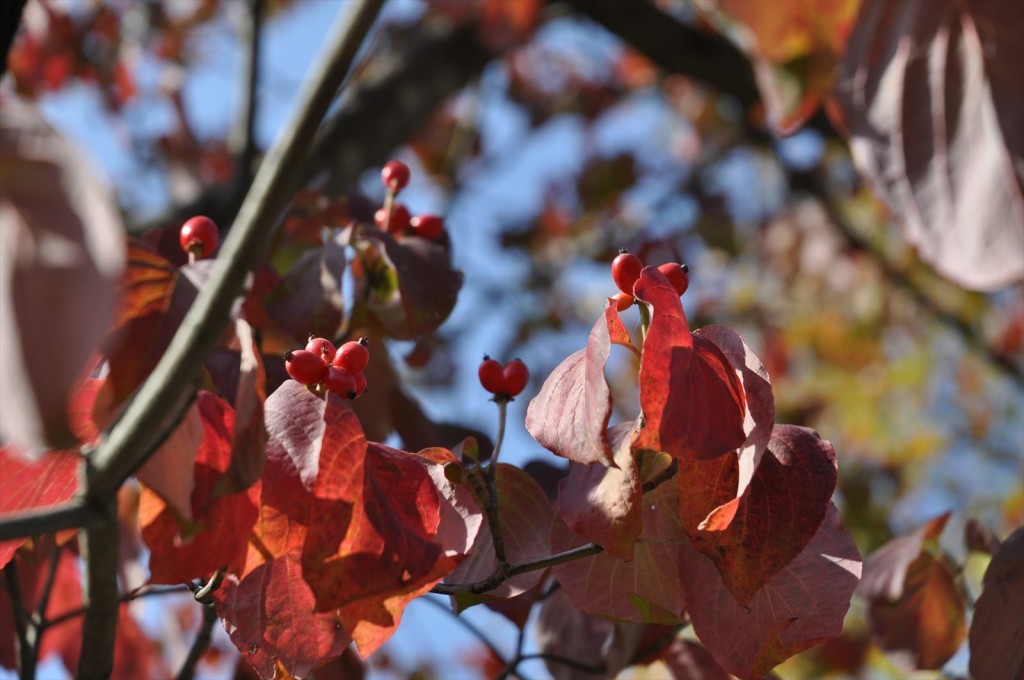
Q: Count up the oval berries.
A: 14